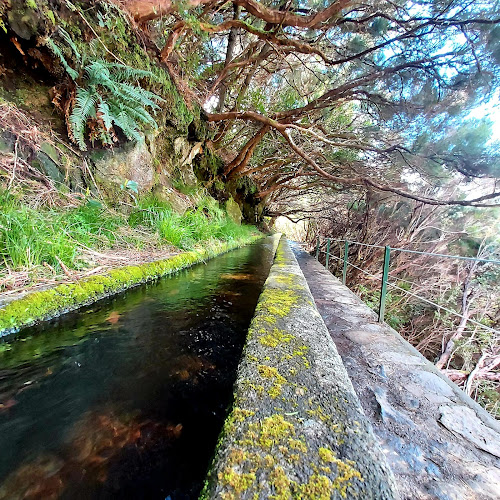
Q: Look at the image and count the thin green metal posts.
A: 4